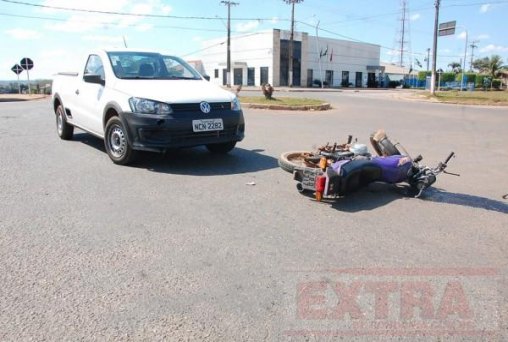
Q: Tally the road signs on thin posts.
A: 2